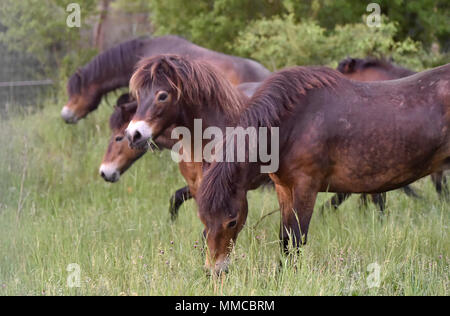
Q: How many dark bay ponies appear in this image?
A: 5